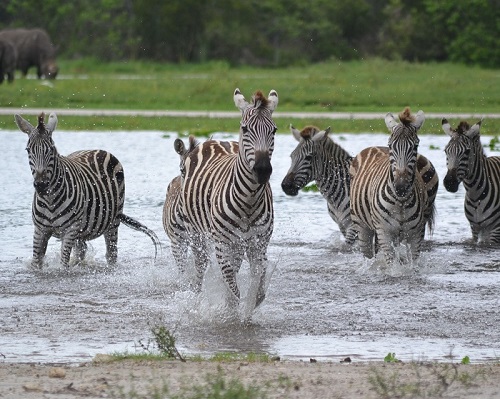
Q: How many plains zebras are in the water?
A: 6